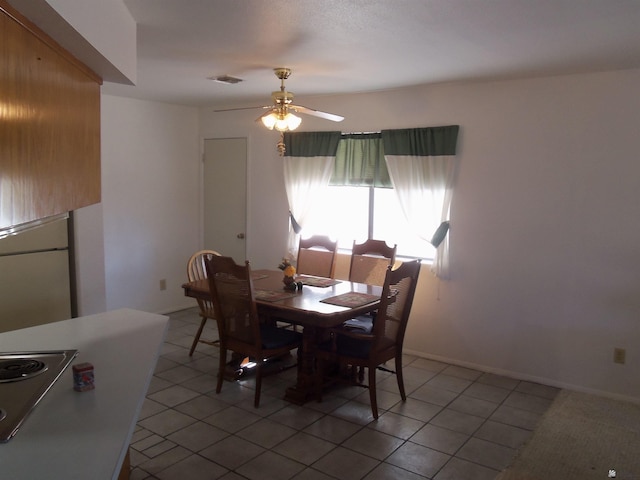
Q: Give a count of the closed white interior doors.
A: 1